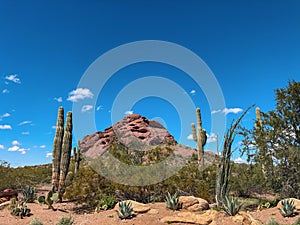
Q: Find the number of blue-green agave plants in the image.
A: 5